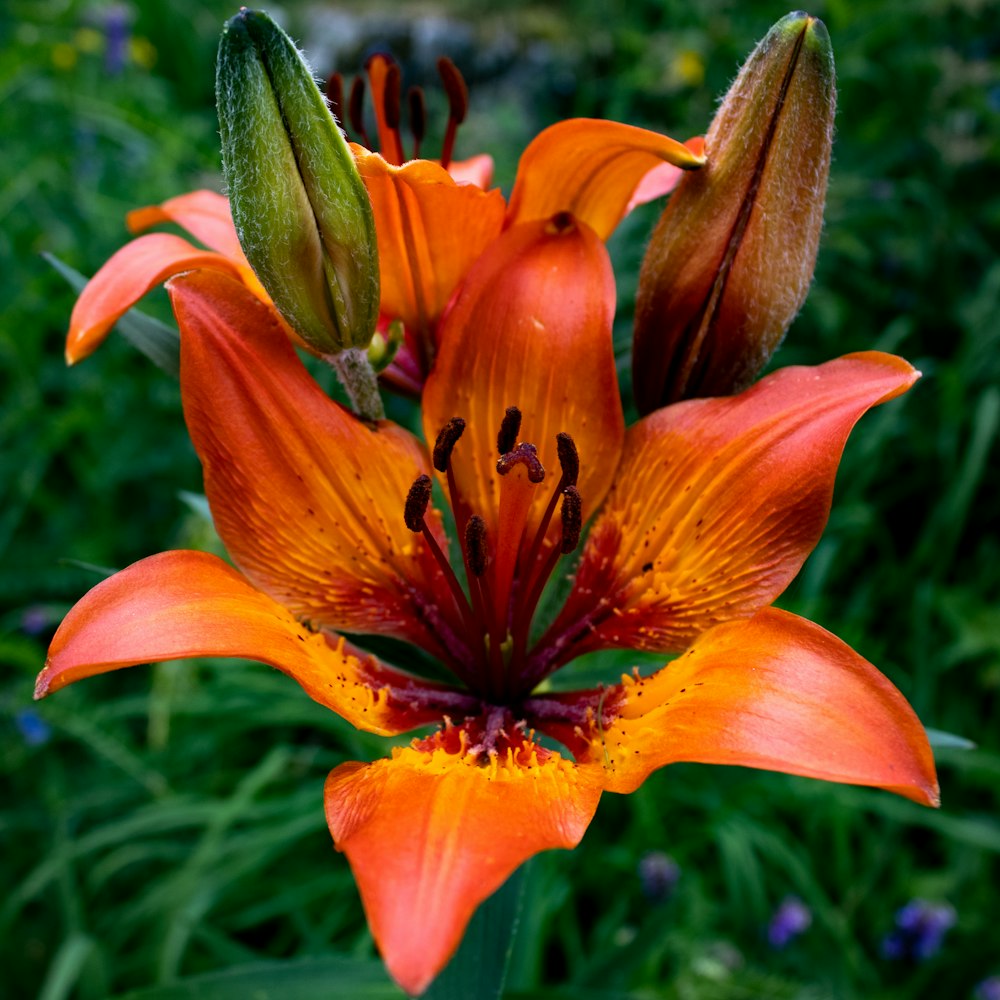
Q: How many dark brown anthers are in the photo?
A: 11